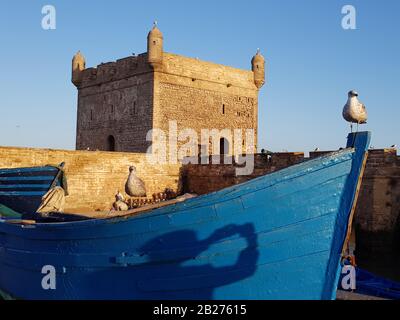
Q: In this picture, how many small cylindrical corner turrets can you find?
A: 3